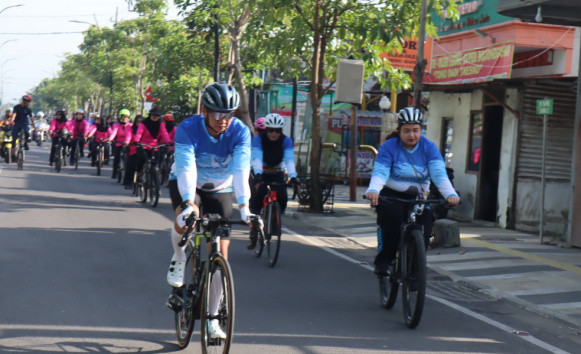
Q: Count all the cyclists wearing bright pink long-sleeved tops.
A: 7